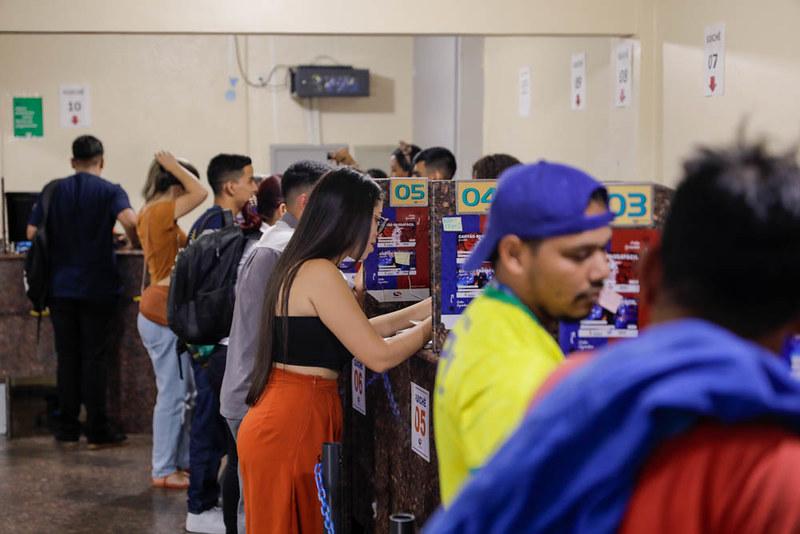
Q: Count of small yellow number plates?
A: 3